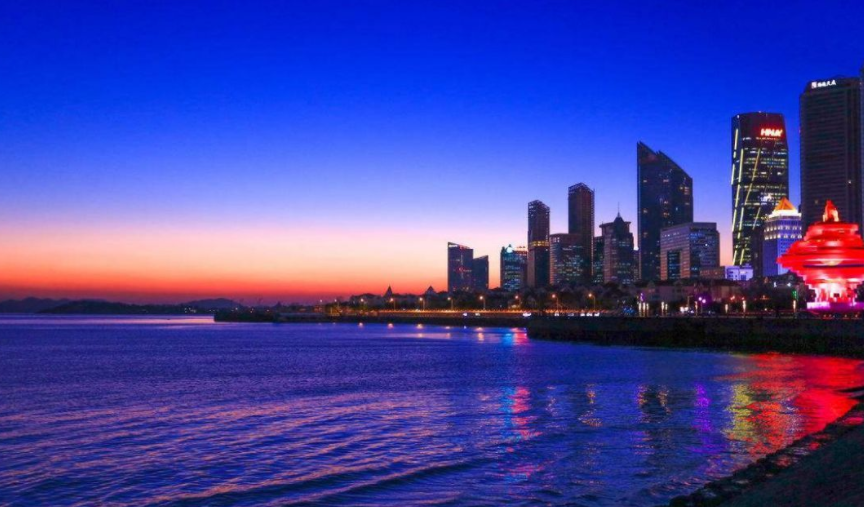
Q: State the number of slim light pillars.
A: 9